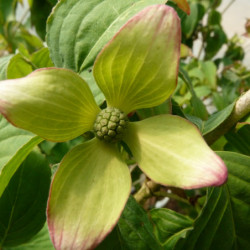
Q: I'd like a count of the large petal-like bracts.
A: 4